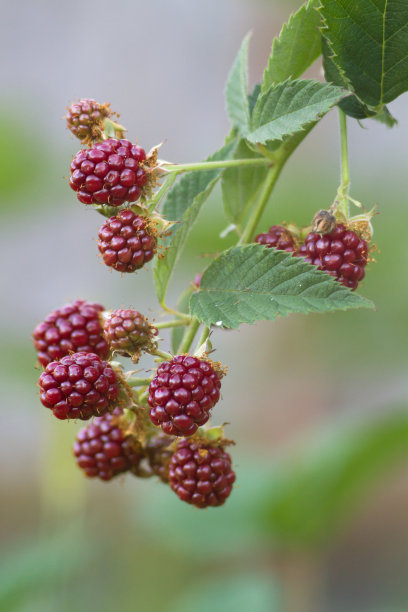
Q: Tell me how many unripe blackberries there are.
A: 12